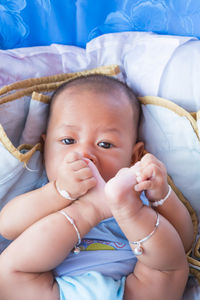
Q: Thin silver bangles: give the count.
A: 4